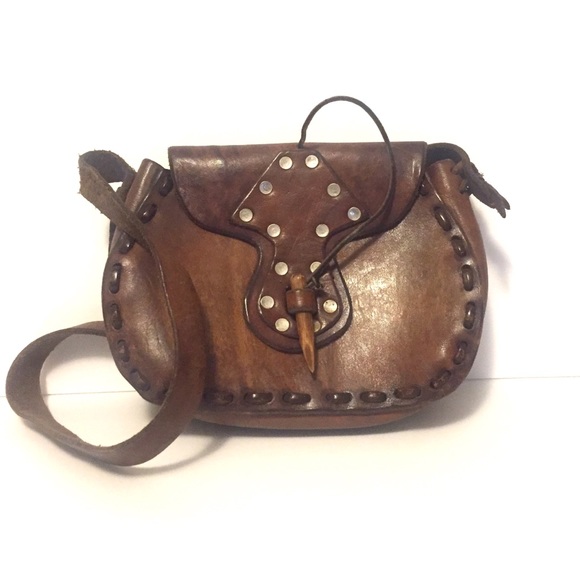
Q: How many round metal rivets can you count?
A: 14